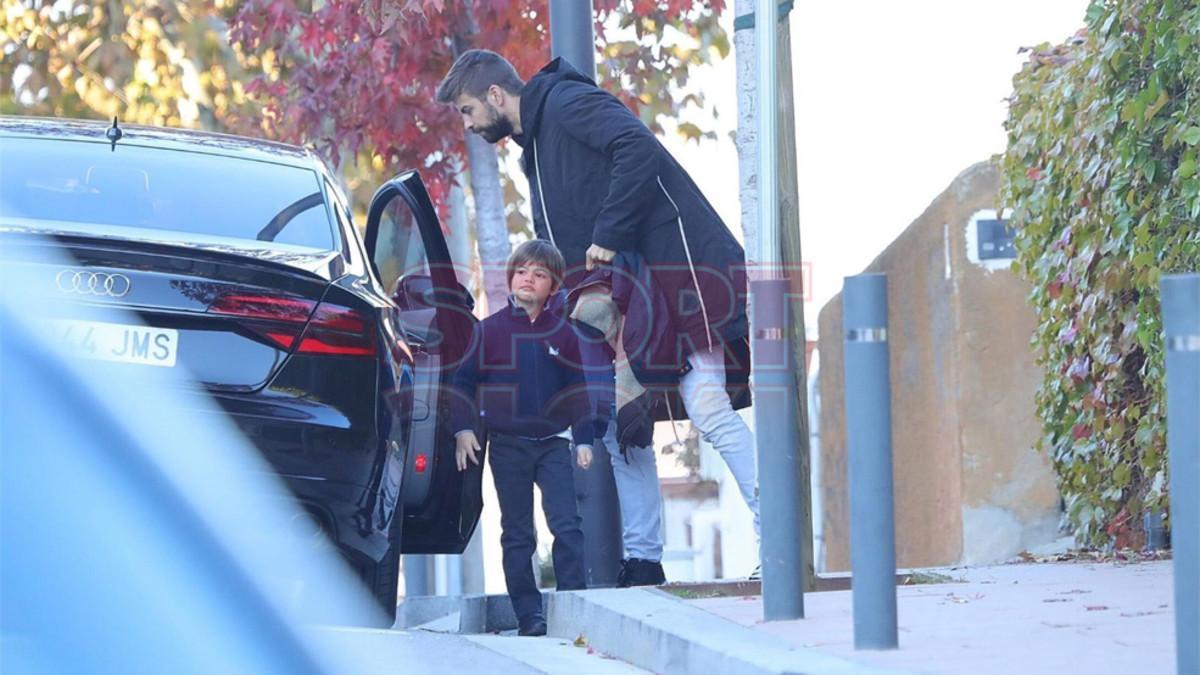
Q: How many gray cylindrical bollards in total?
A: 3